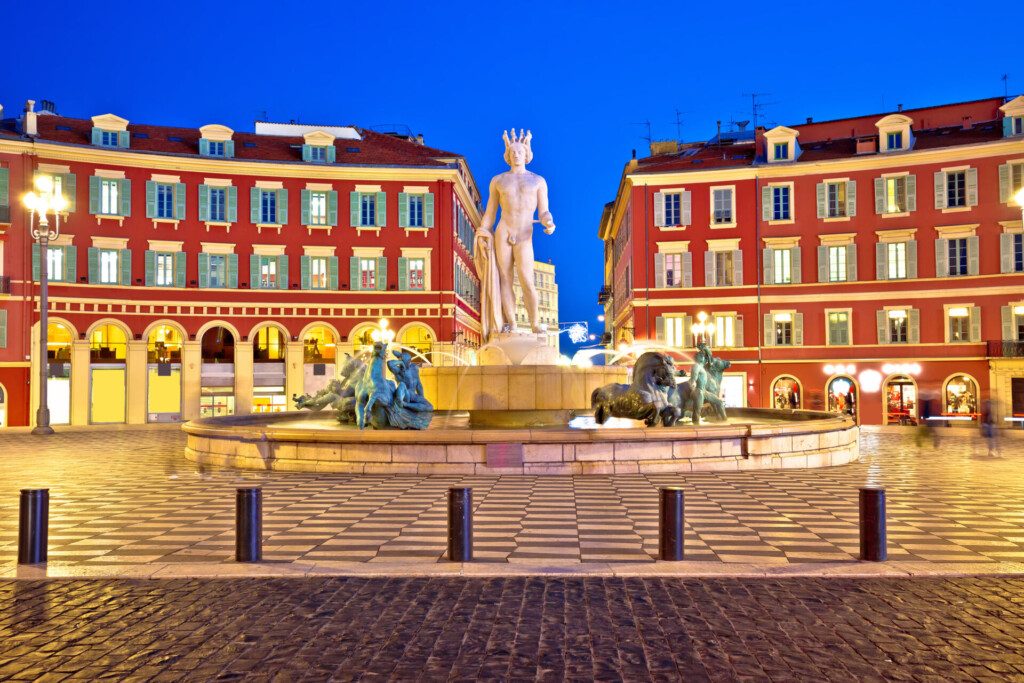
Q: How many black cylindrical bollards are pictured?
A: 5